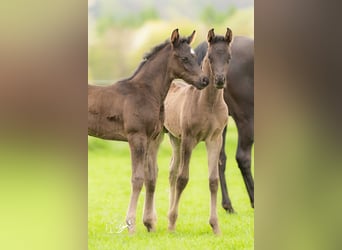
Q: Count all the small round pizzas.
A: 0